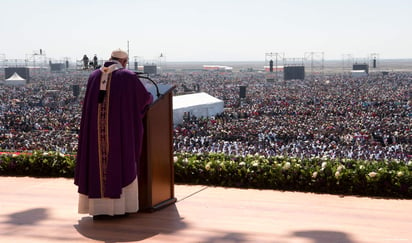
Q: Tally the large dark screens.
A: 5